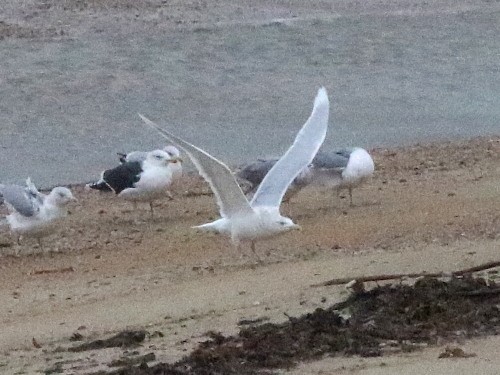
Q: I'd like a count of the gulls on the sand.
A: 6